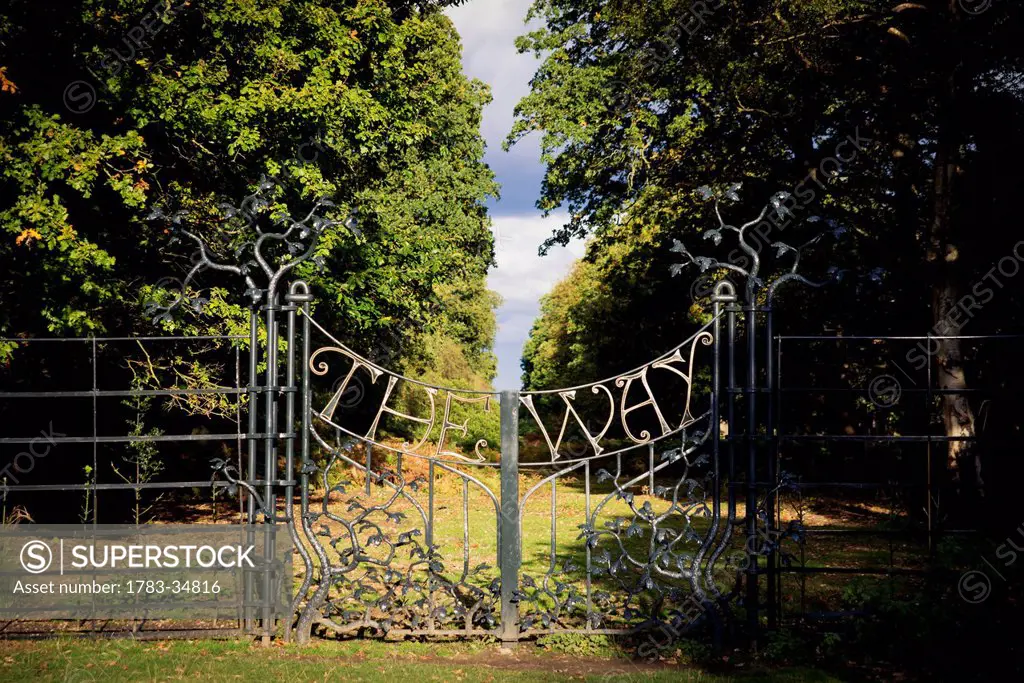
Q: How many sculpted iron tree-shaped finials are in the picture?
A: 2